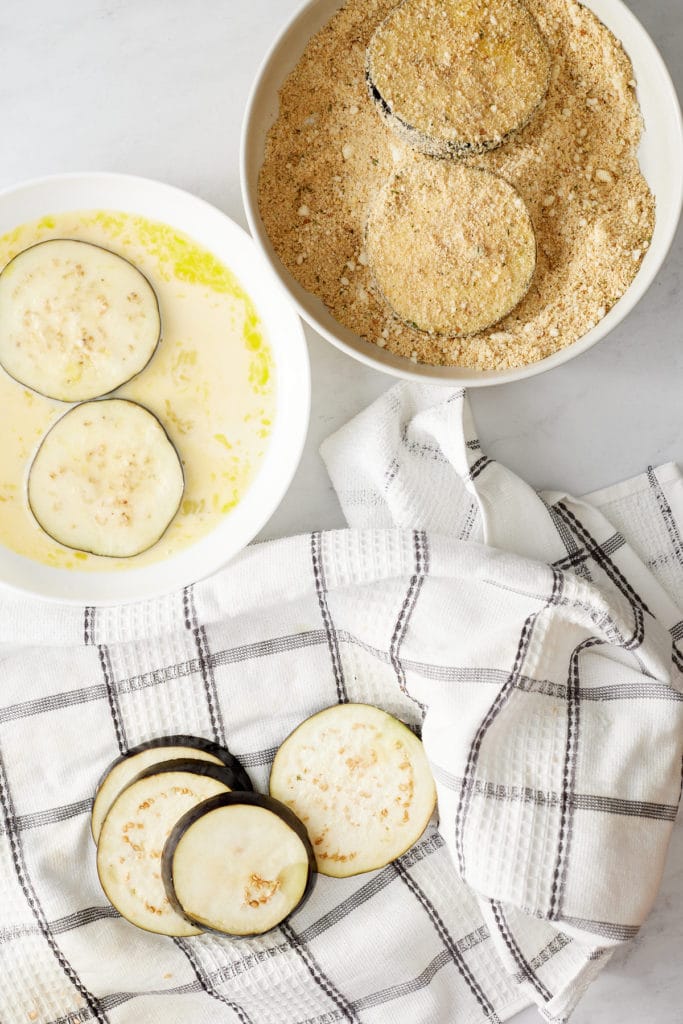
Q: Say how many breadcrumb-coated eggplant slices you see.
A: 2